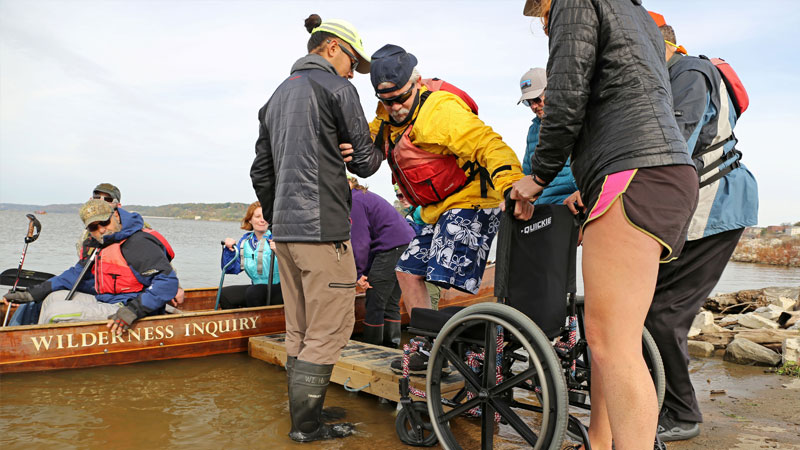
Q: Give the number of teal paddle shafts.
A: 1